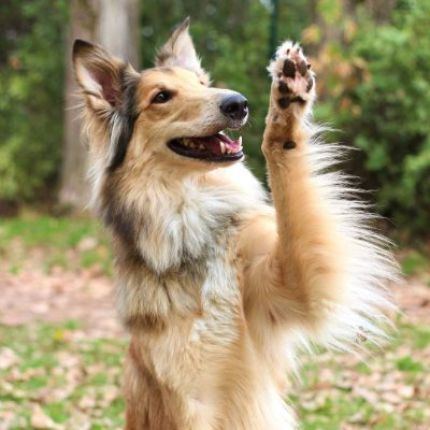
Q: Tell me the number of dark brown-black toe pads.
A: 4